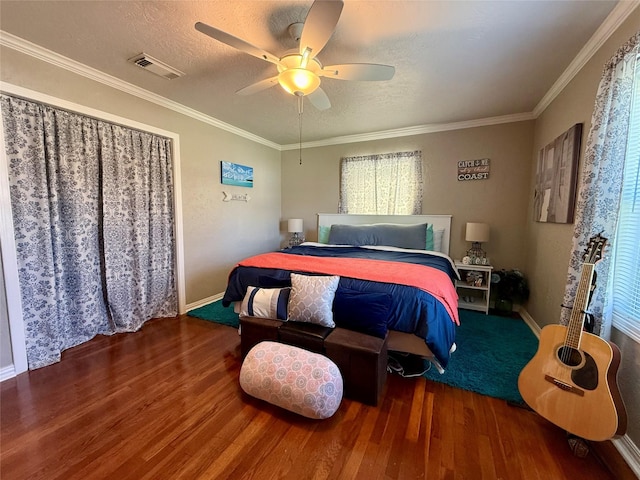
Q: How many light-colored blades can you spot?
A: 5